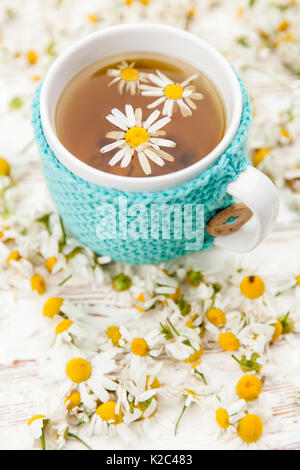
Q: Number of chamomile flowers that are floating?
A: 3